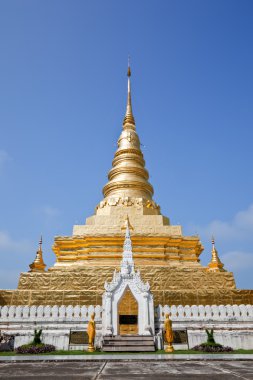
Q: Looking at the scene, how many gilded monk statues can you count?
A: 2